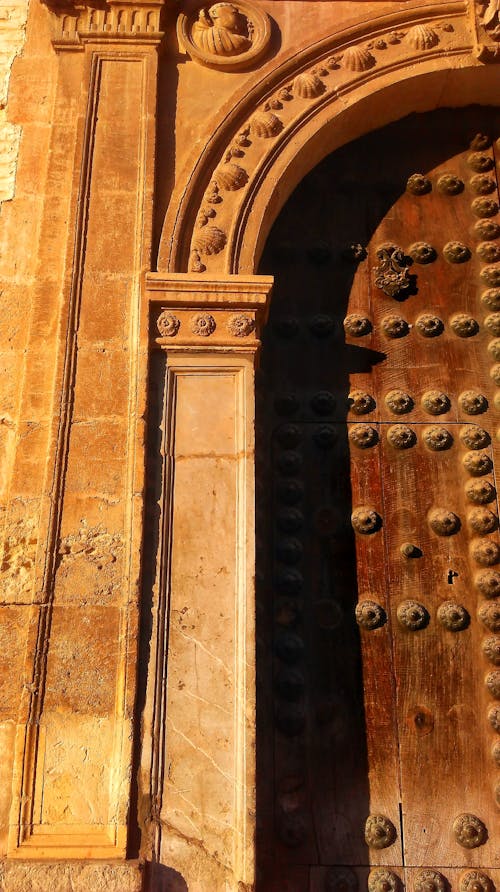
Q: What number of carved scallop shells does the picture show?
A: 6